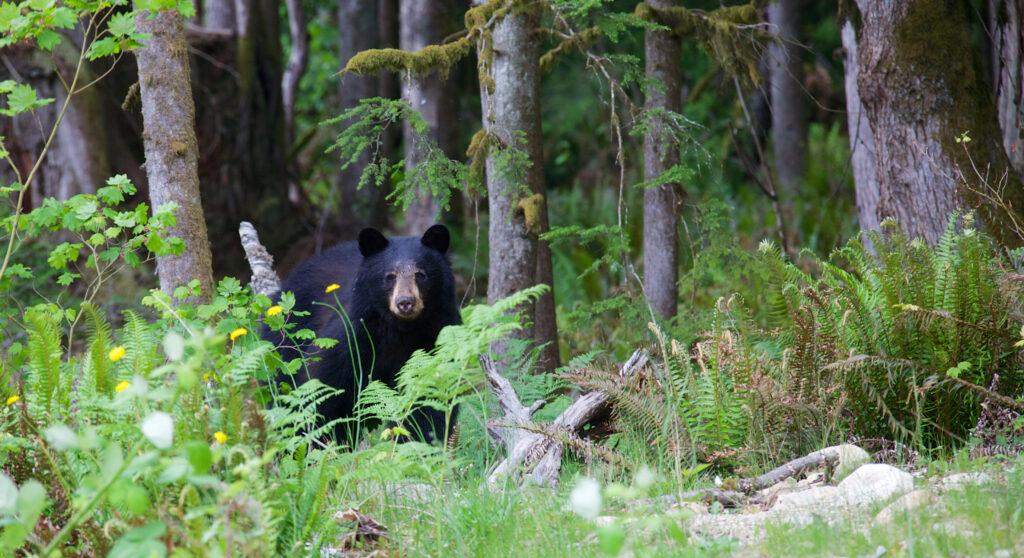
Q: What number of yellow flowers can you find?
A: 7